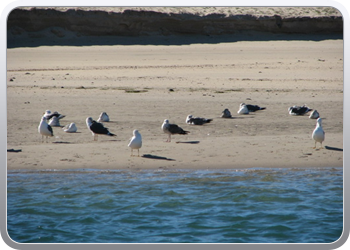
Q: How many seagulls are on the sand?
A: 14